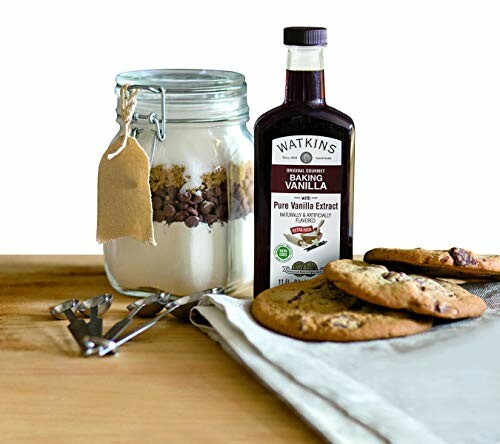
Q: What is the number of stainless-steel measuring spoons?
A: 4